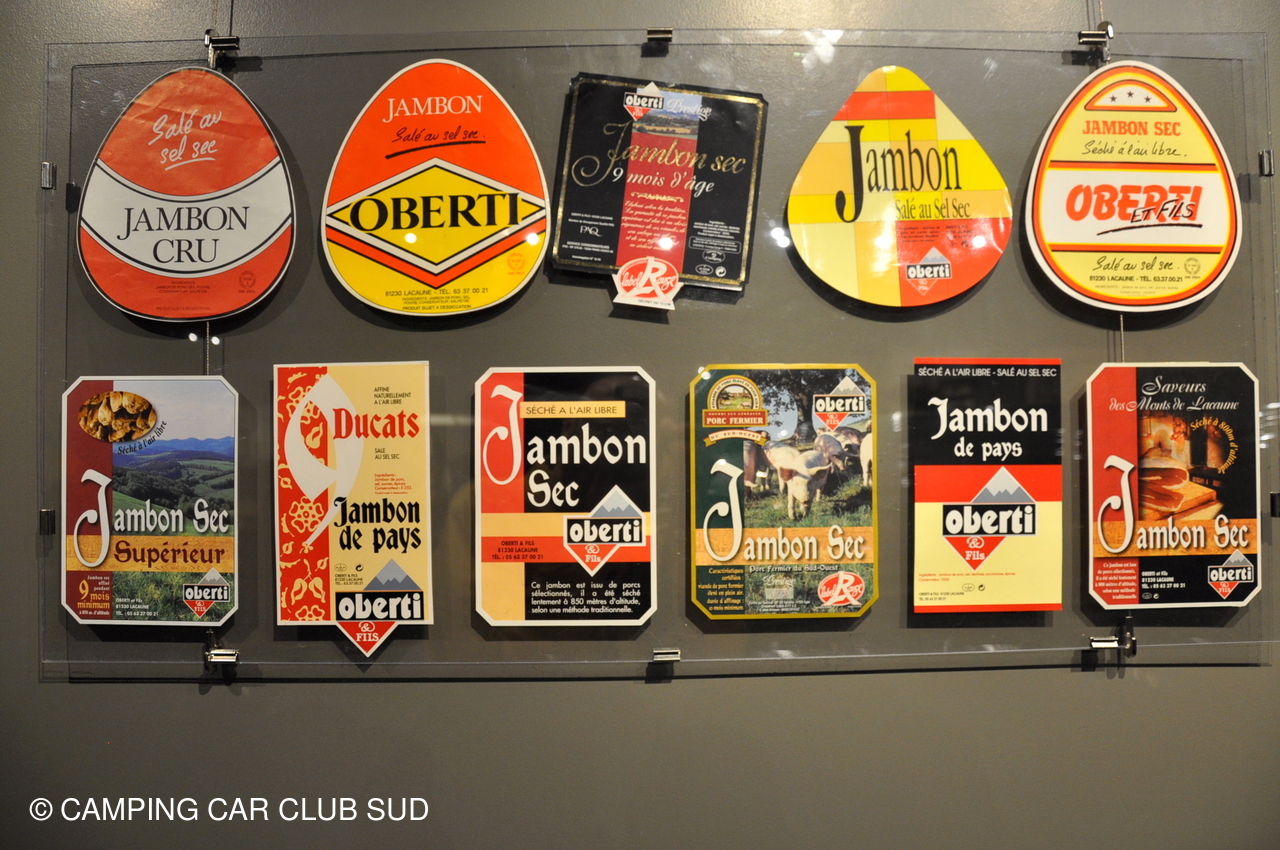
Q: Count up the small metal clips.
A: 10